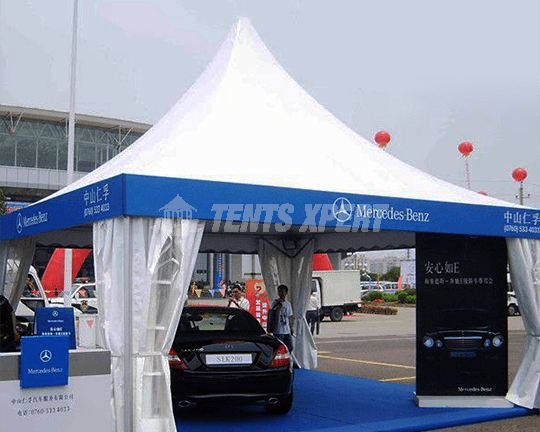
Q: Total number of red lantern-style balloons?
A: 3